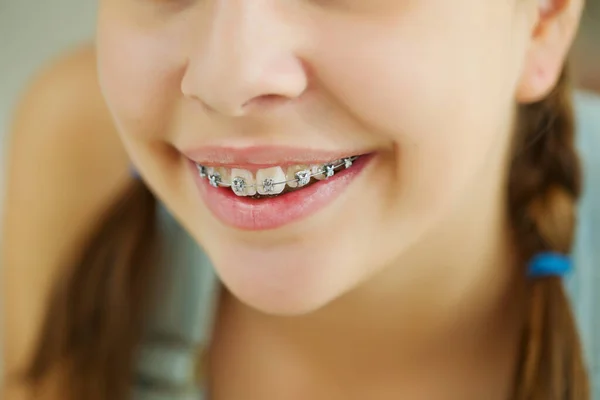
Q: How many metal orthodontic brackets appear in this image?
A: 7